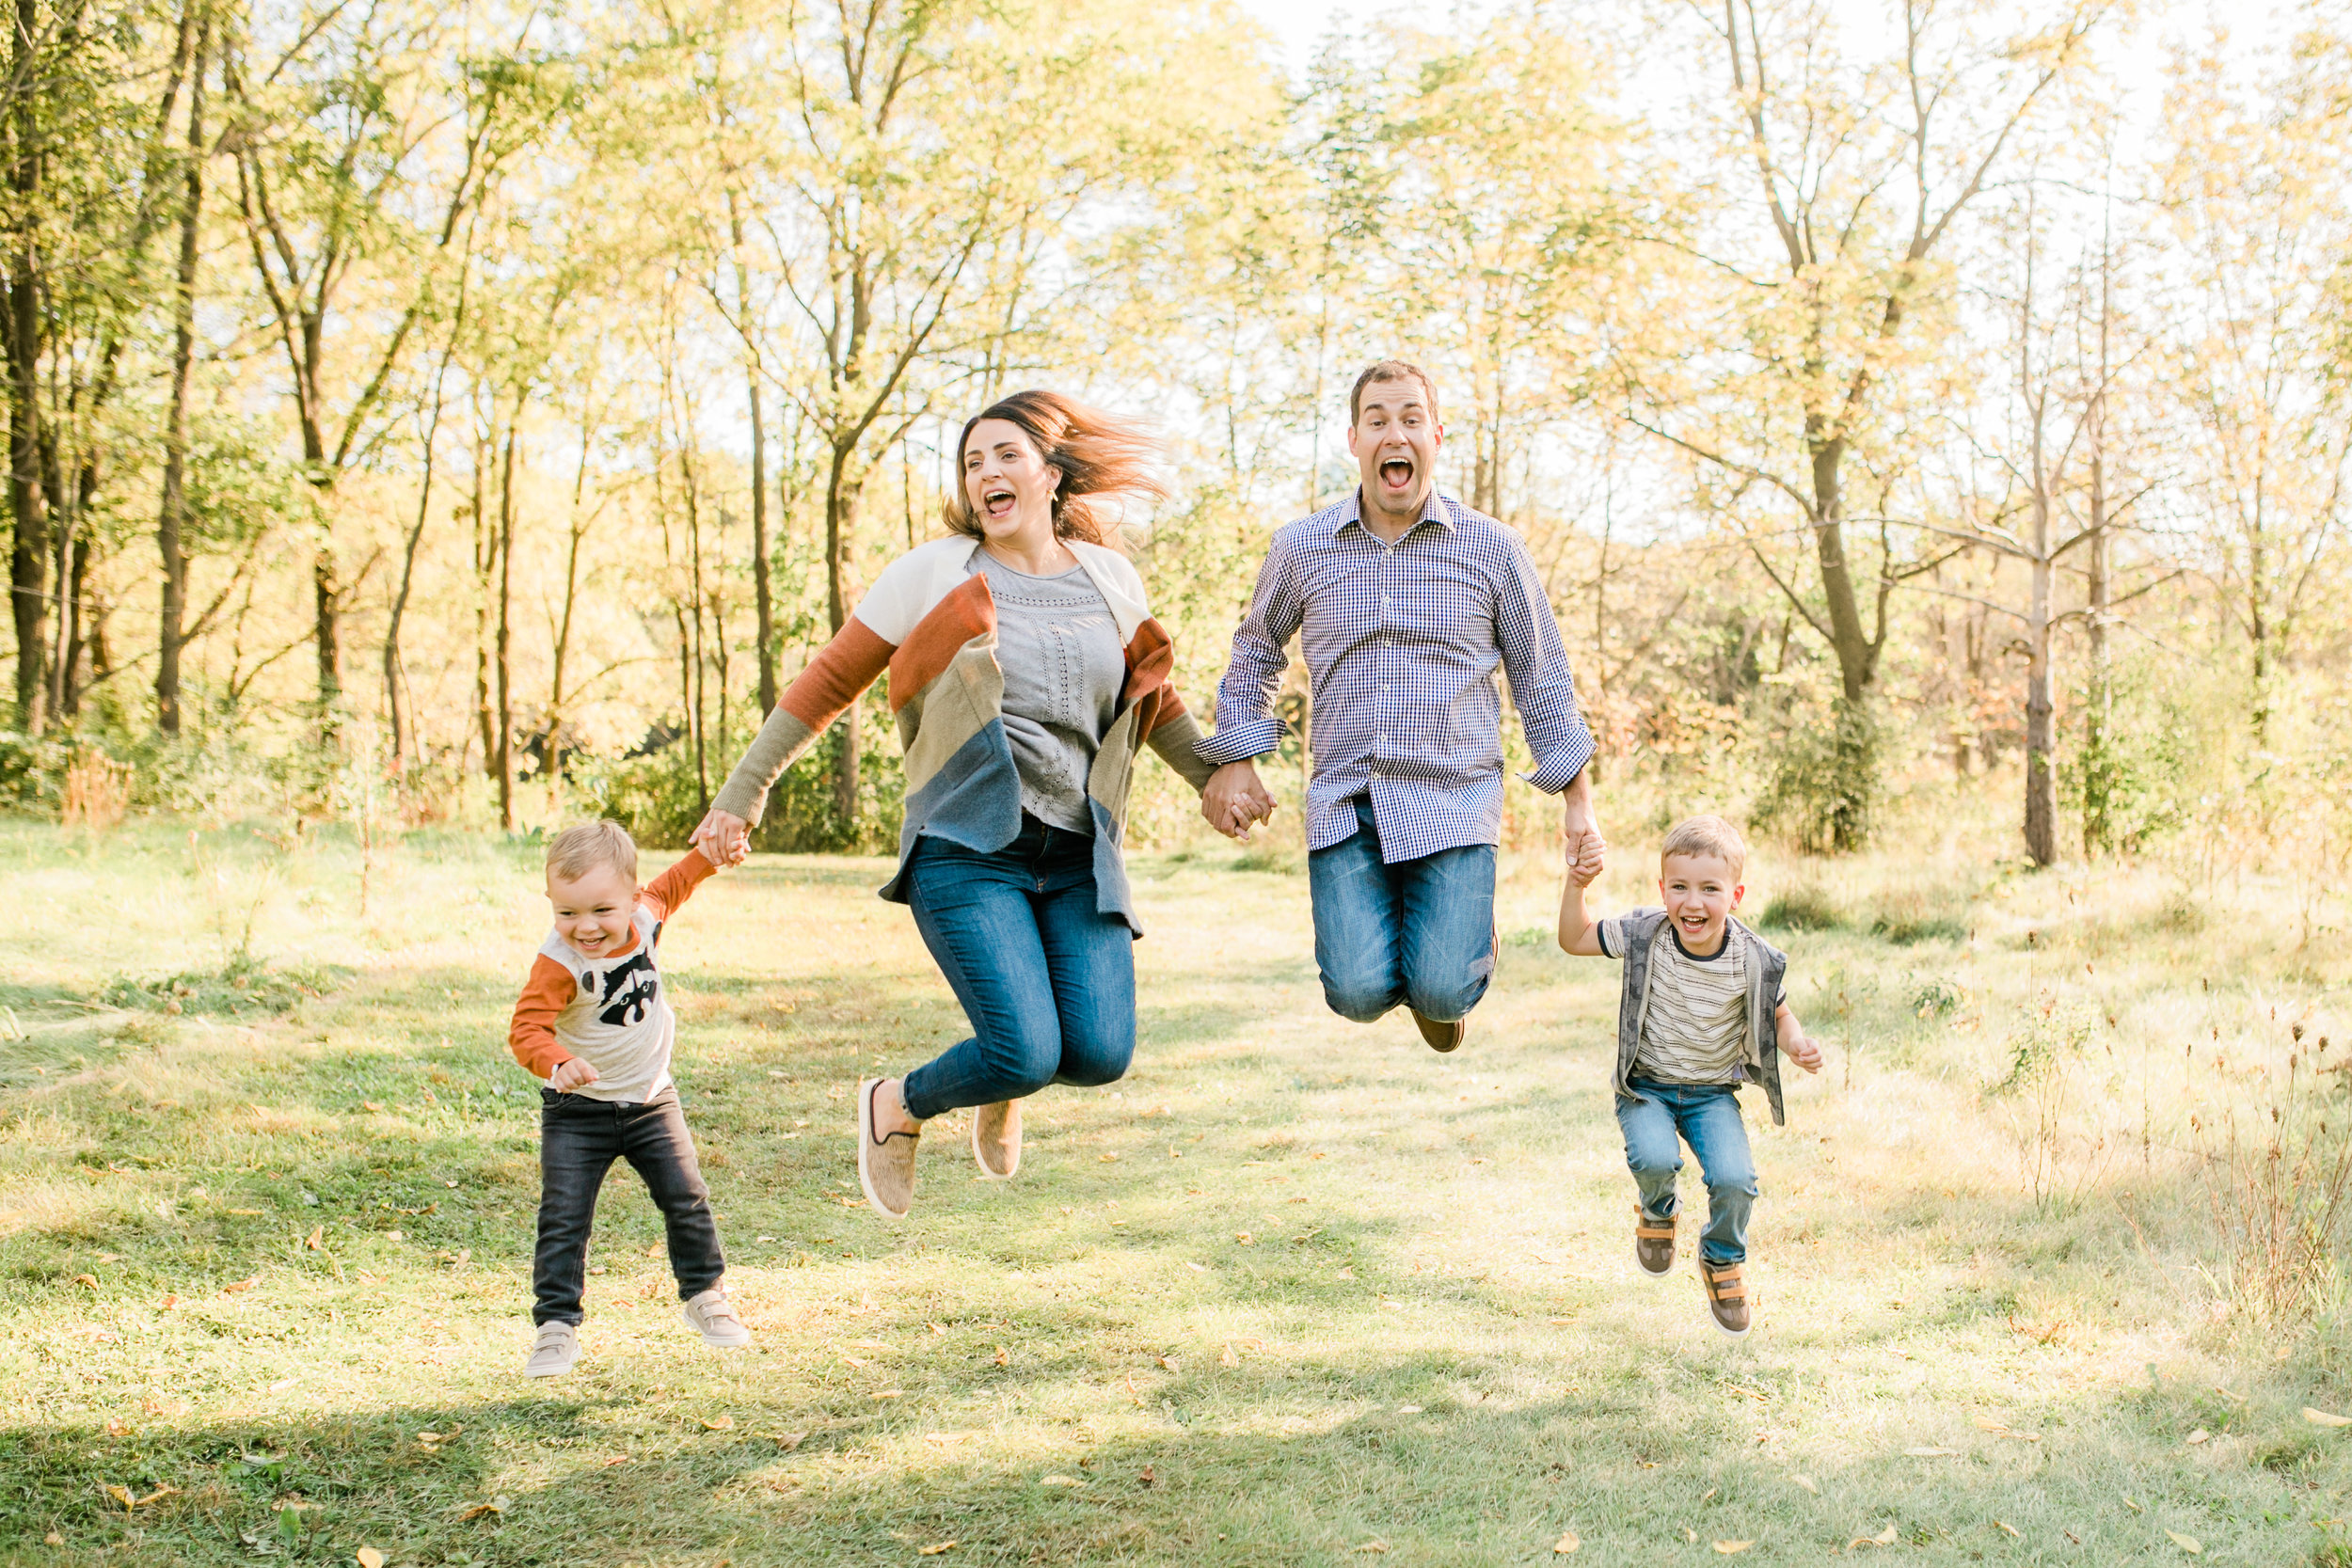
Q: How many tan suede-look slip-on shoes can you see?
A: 2